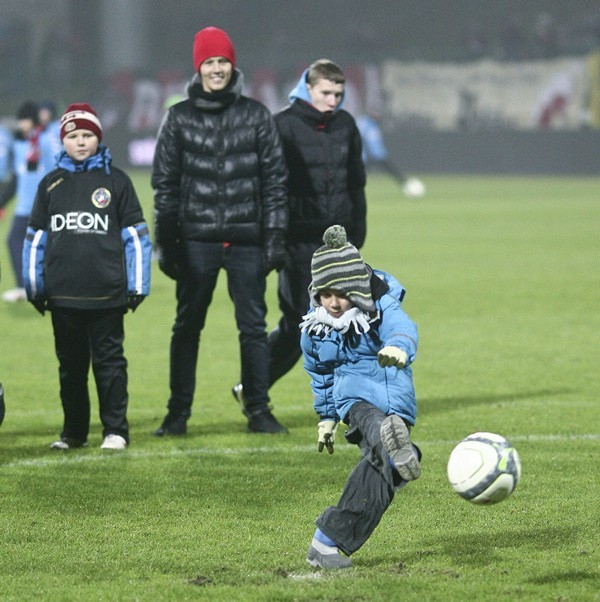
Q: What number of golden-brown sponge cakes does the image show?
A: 0